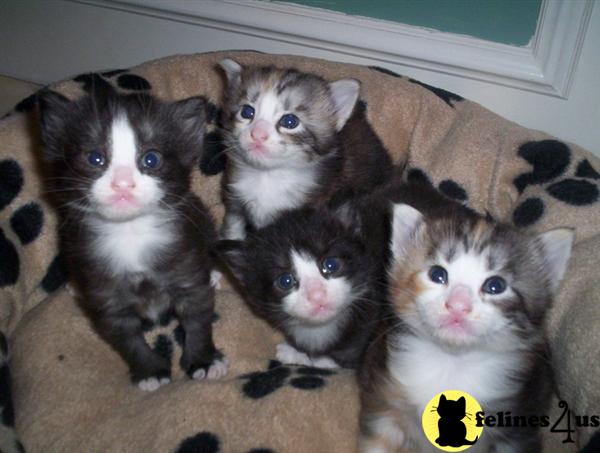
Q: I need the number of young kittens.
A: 4